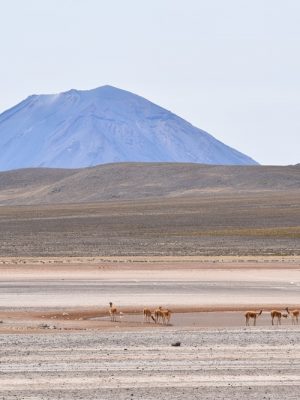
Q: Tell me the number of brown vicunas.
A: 7